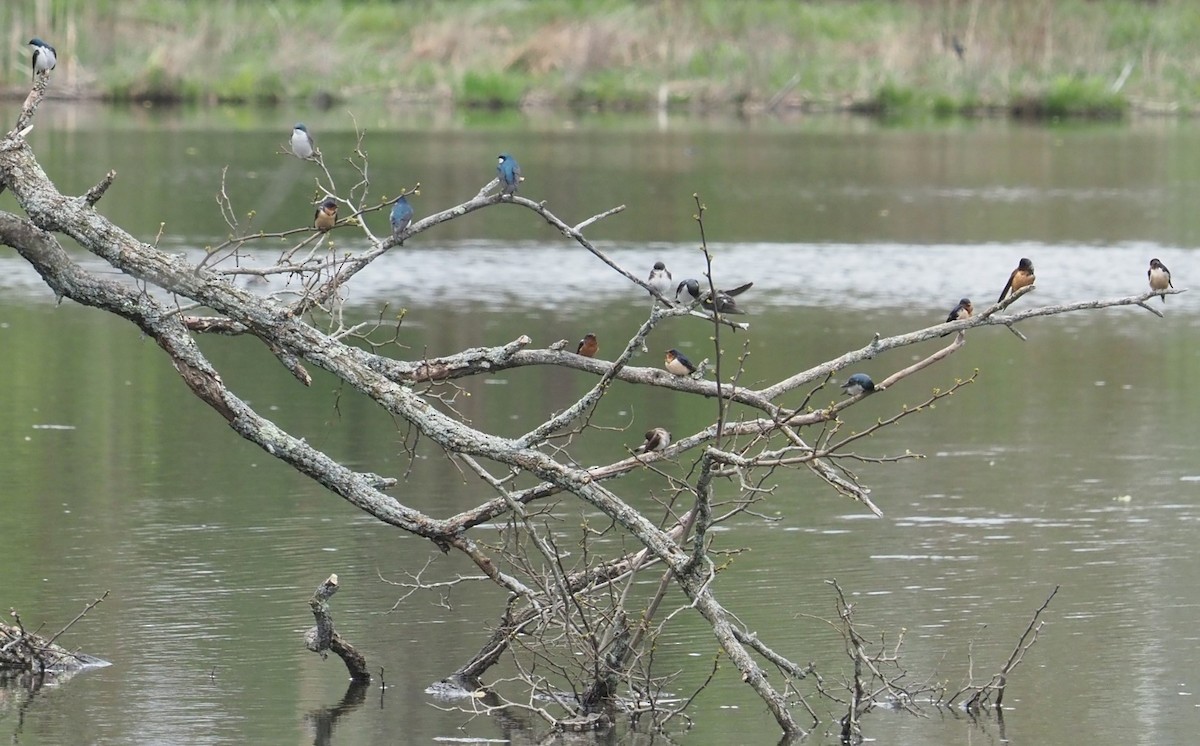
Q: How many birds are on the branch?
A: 15